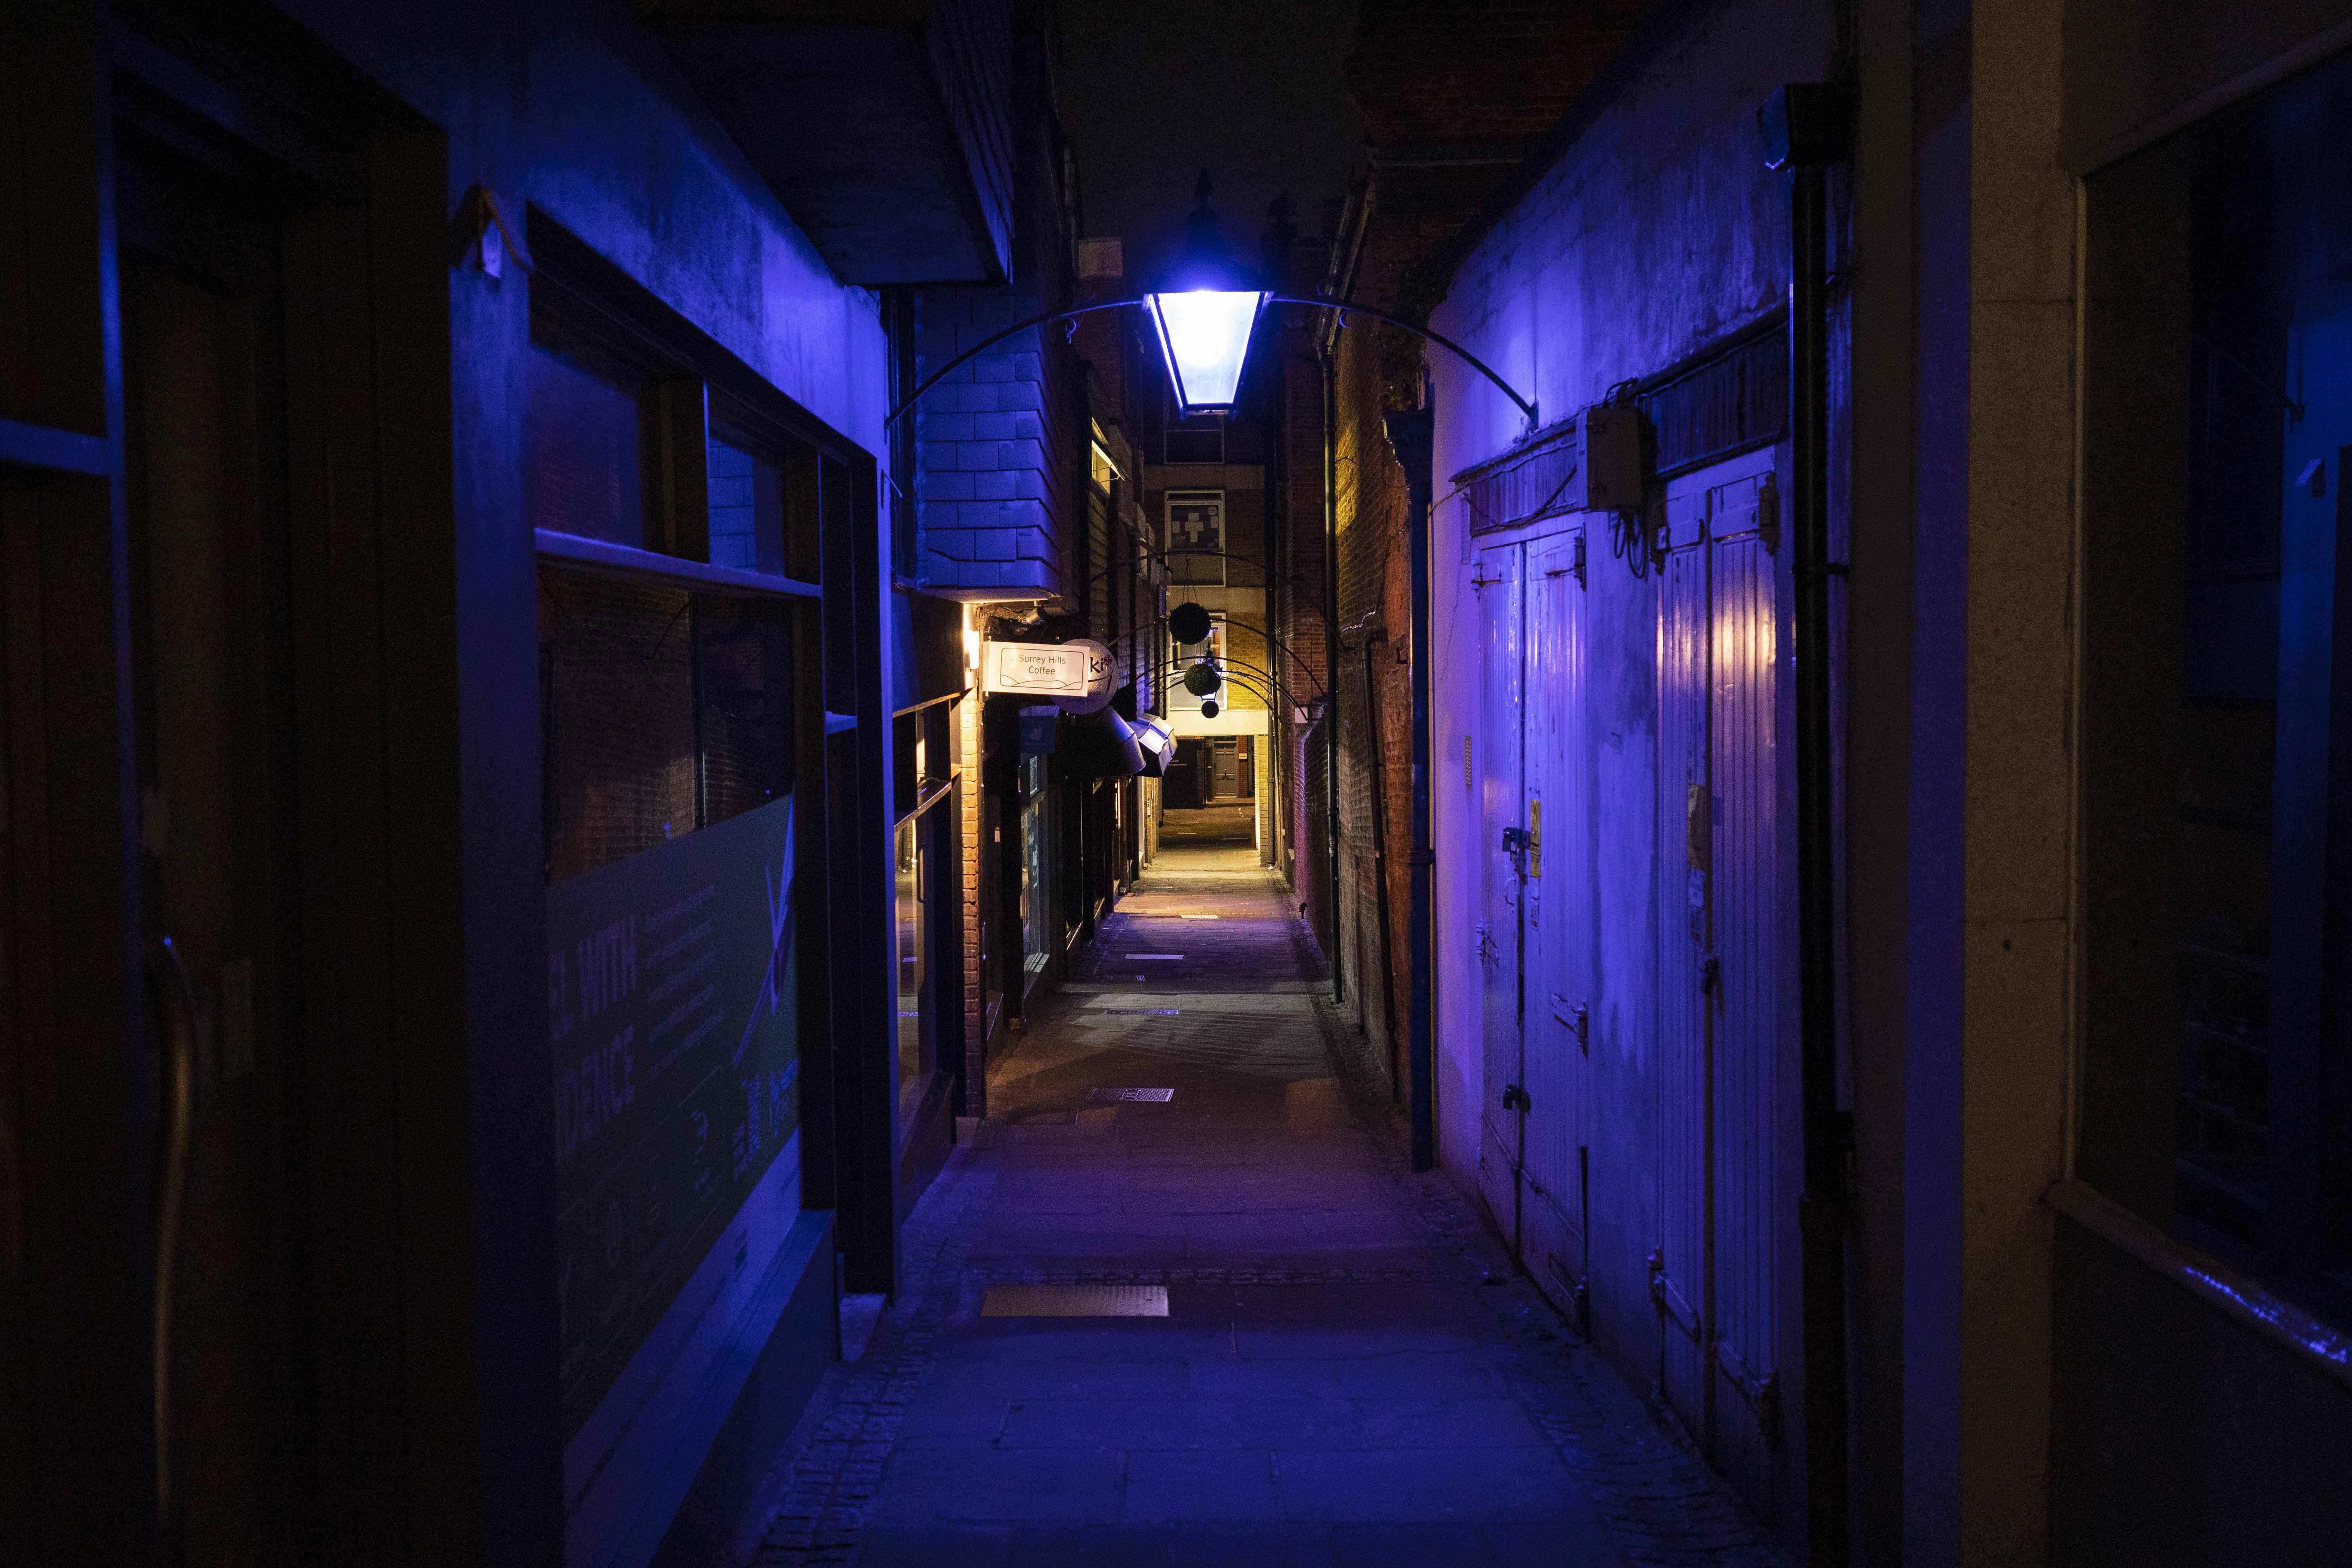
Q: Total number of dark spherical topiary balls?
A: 3